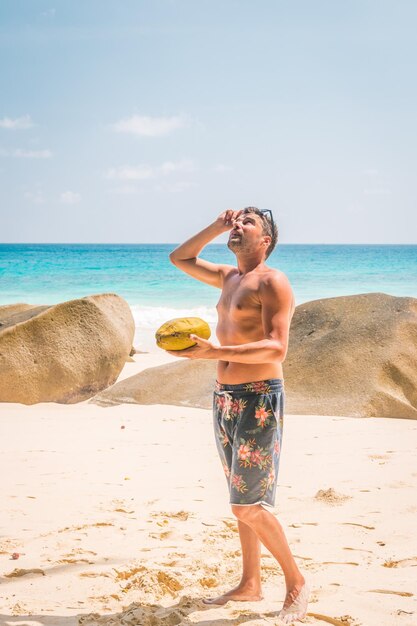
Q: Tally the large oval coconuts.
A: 1